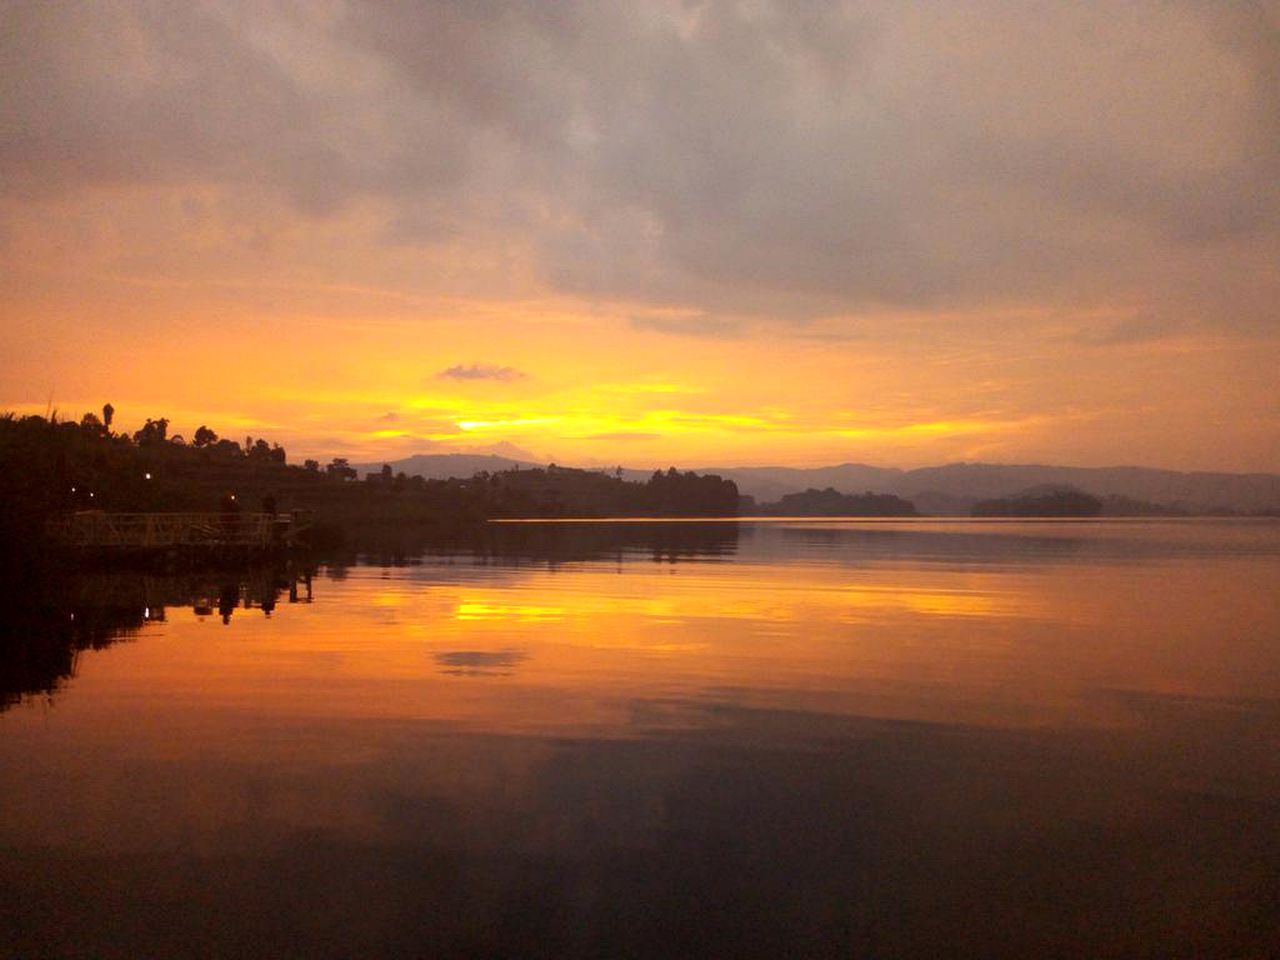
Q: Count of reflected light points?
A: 2